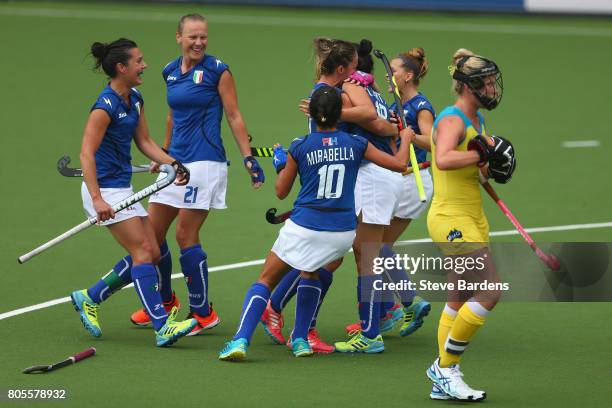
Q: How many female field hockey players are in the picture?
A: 7